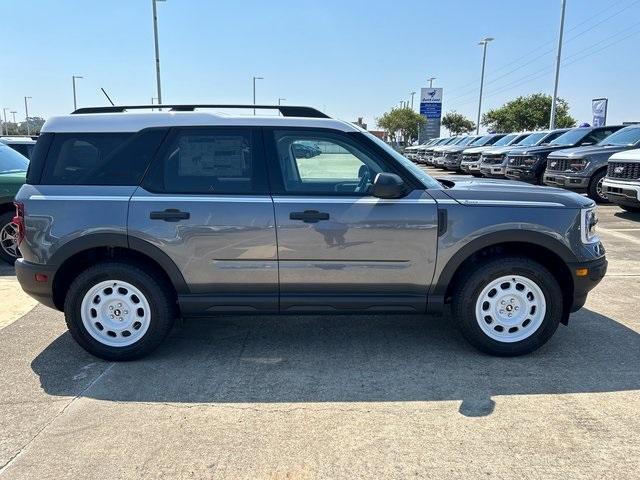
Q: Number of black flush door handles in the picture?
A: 2